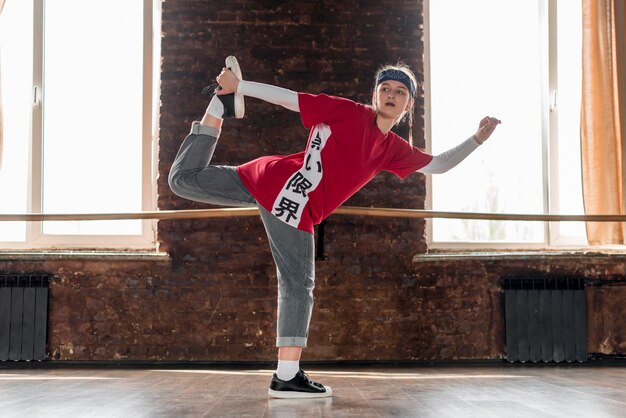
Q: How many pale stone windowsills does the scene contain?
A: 2